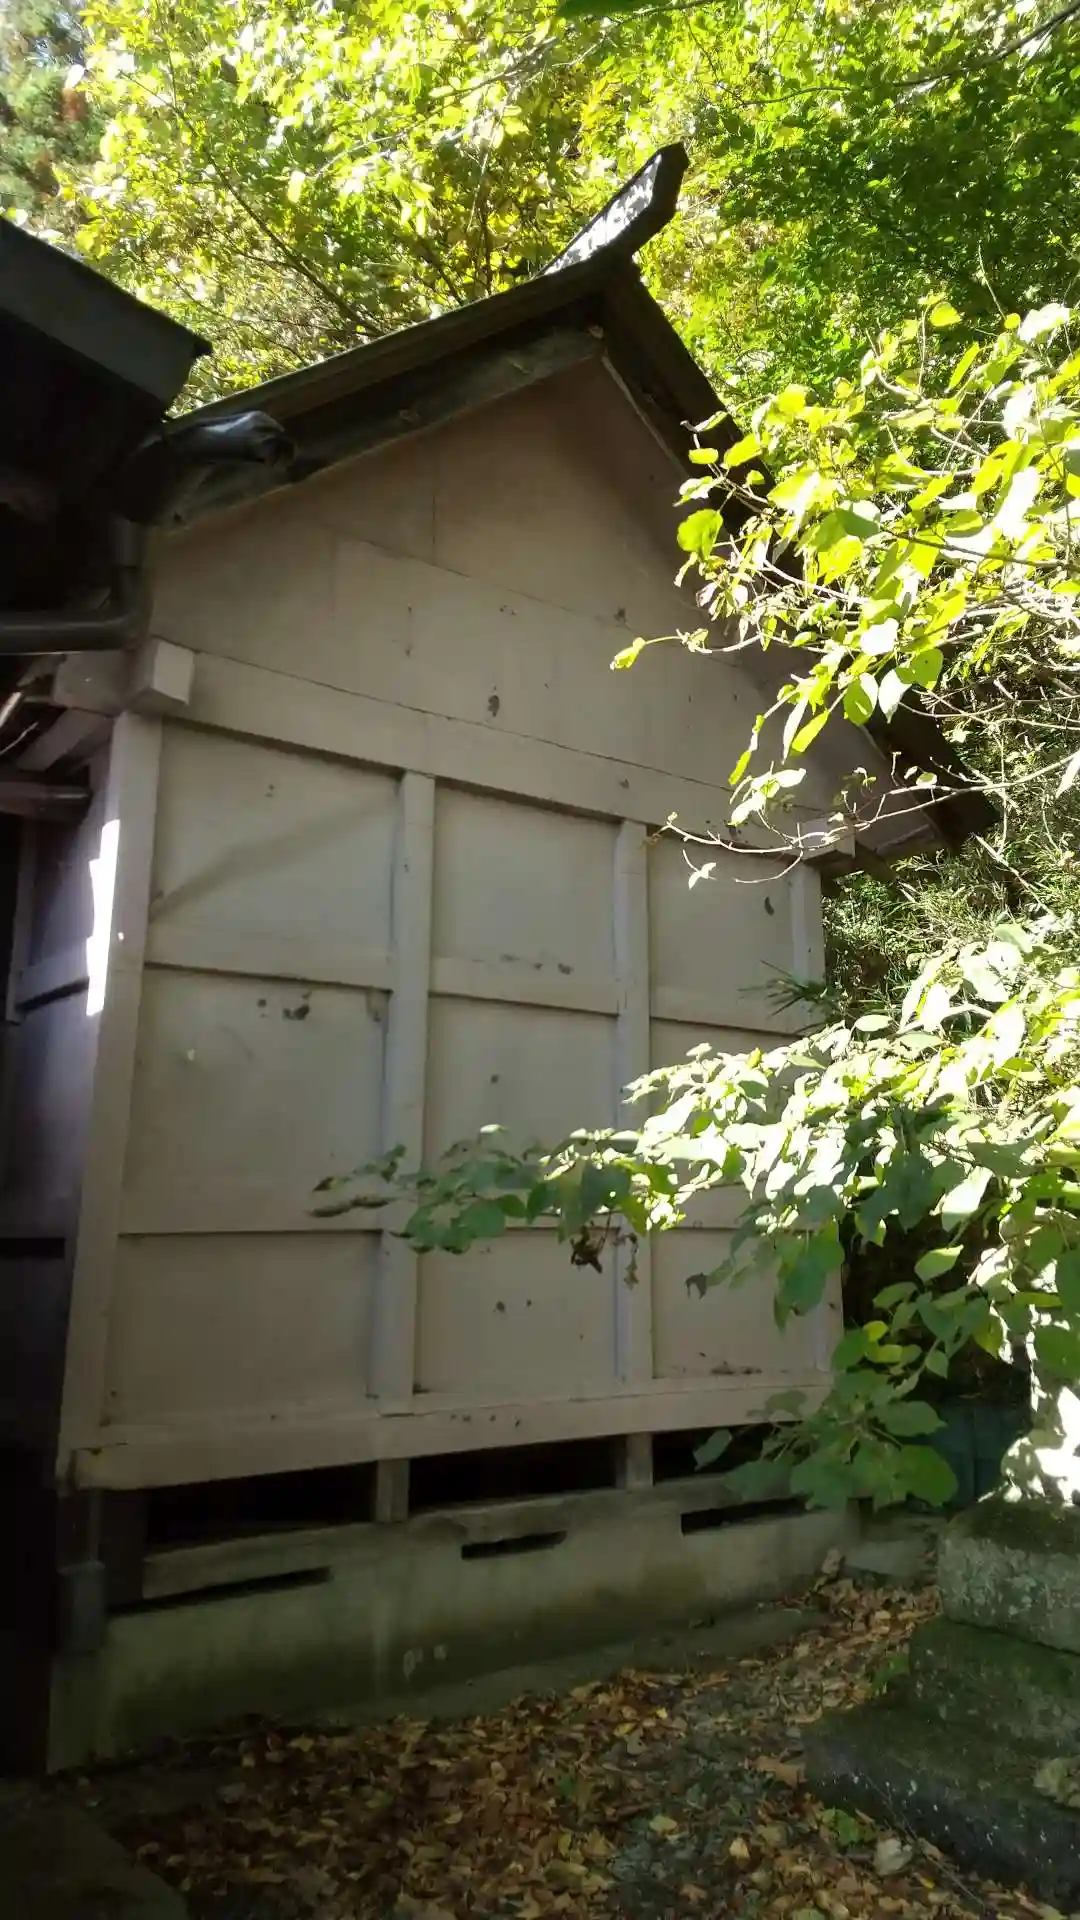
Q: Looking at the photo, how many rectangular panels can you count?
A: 9